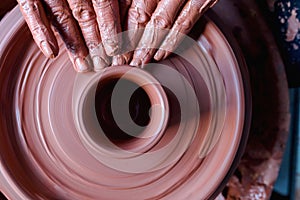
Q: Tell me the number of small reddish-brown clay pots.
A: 1